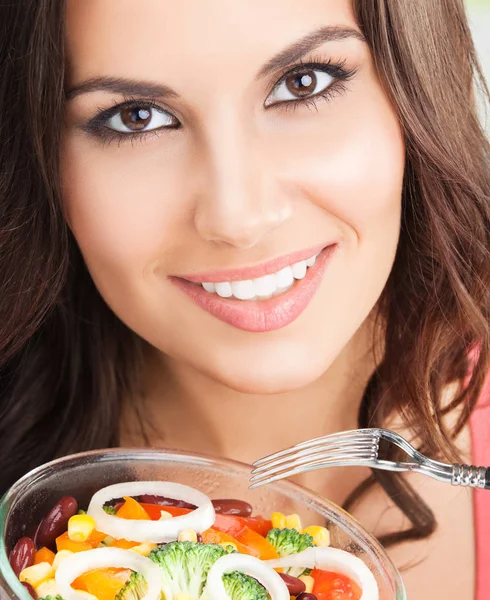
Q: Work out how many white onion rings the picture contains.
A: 4